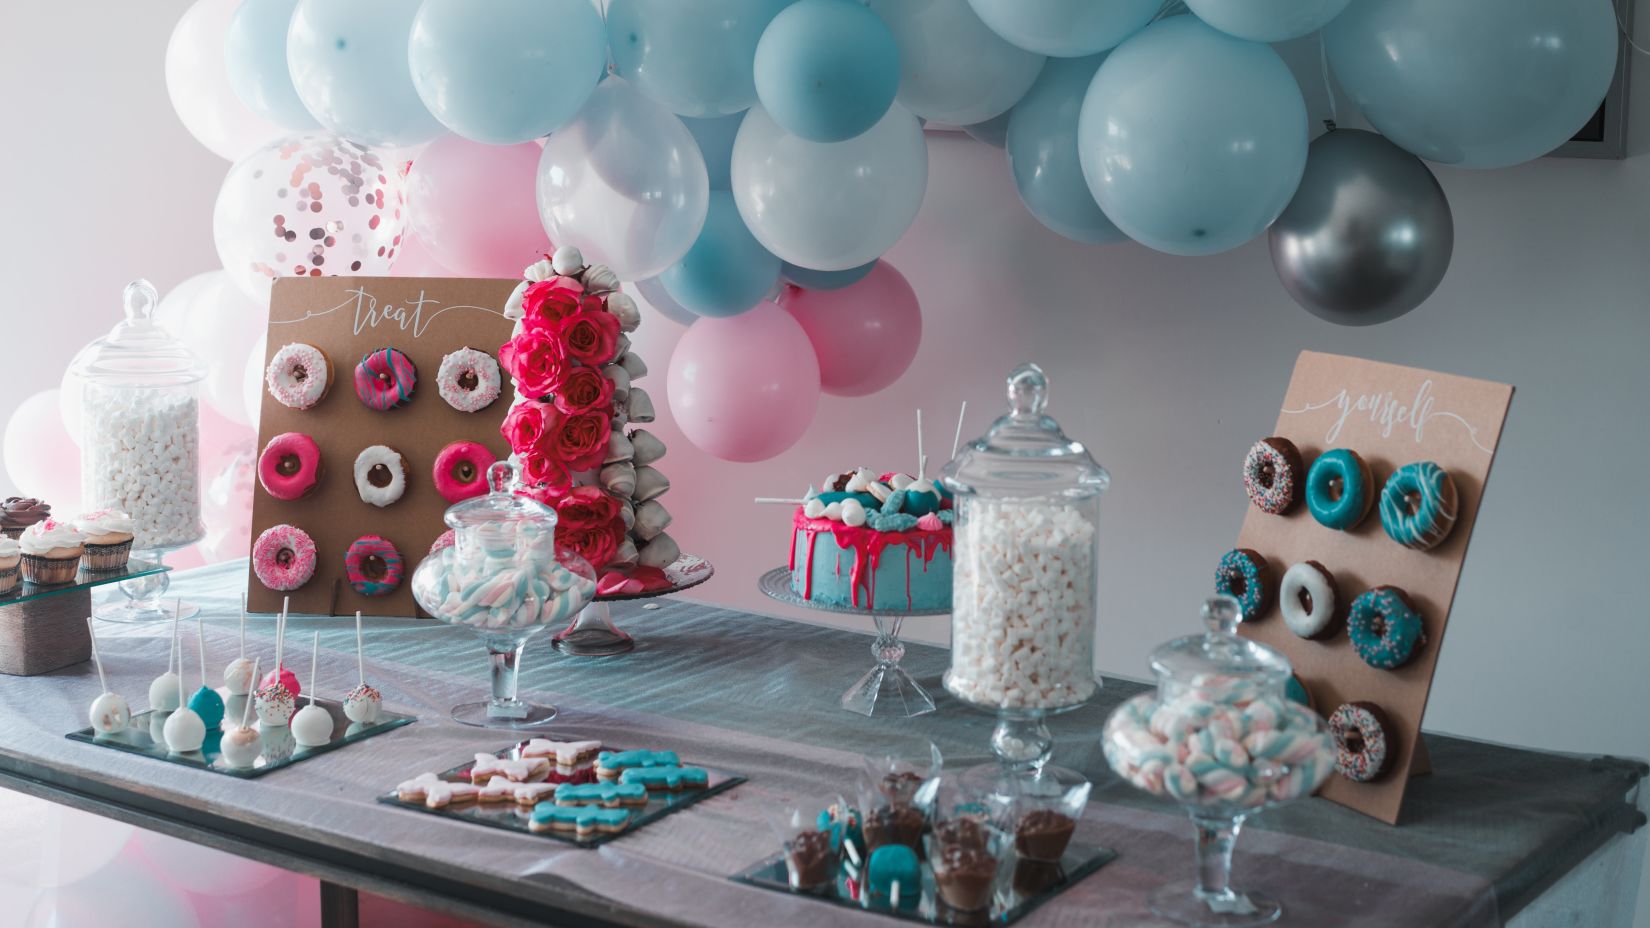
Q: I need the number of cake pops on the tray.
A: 10